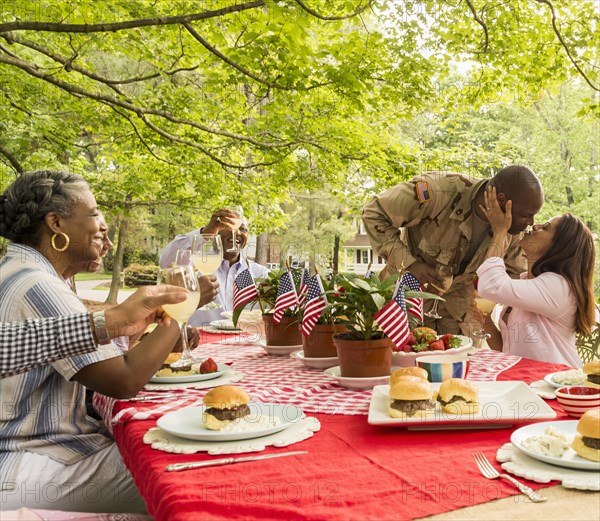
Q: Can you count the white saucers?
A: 3